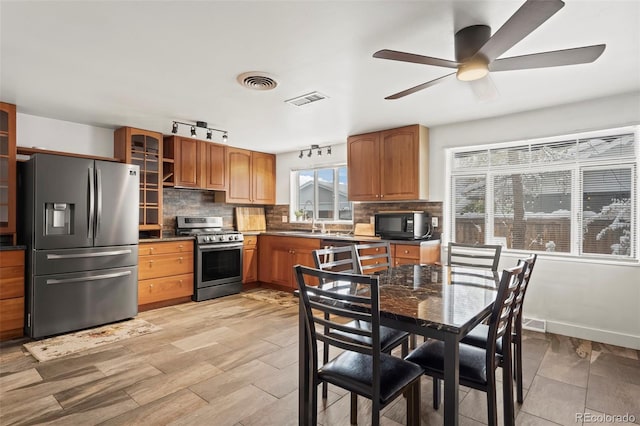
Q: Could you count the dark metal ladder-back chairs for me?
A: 6